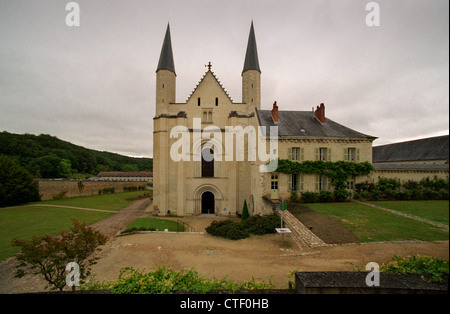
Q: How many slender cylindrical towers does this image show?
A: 2